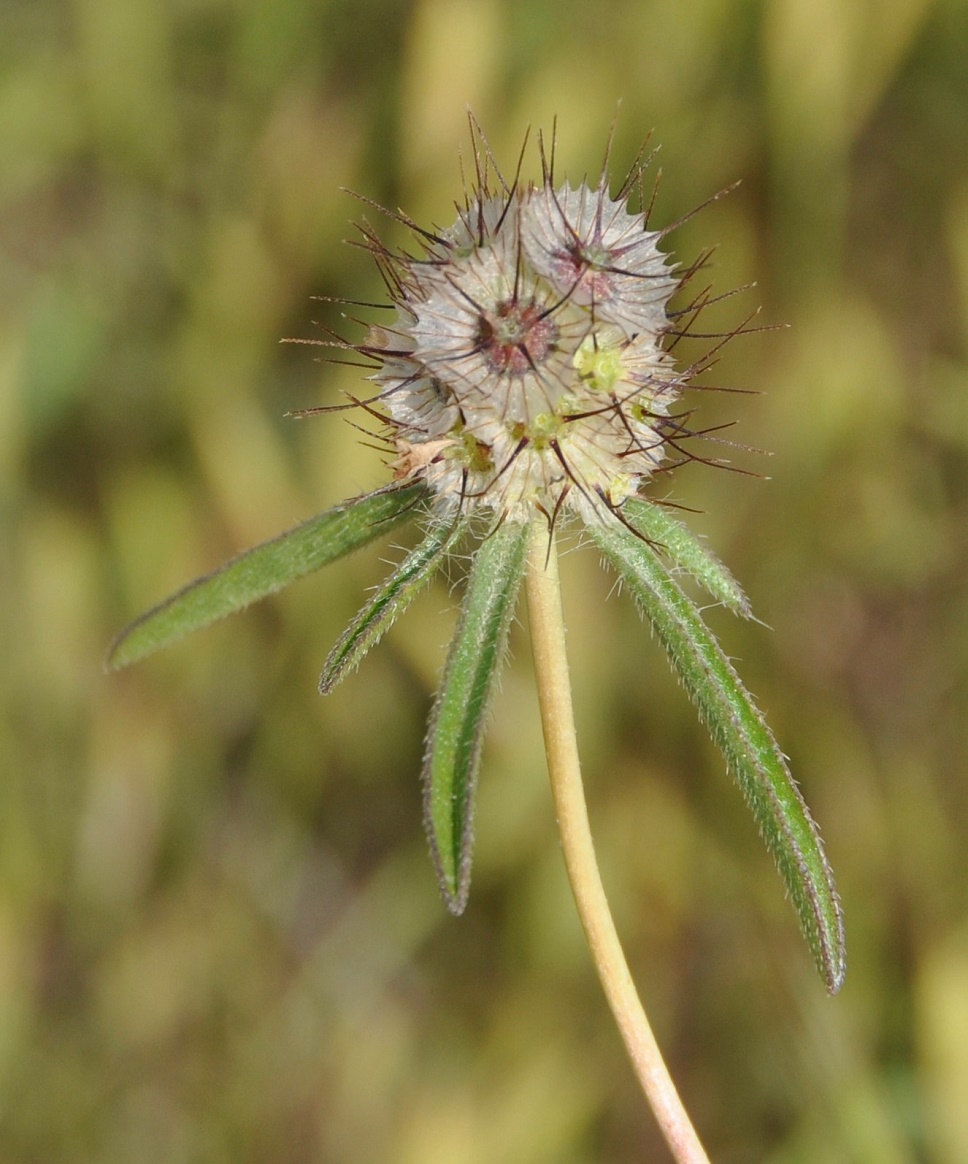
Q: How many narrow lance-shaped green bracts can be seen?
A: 5